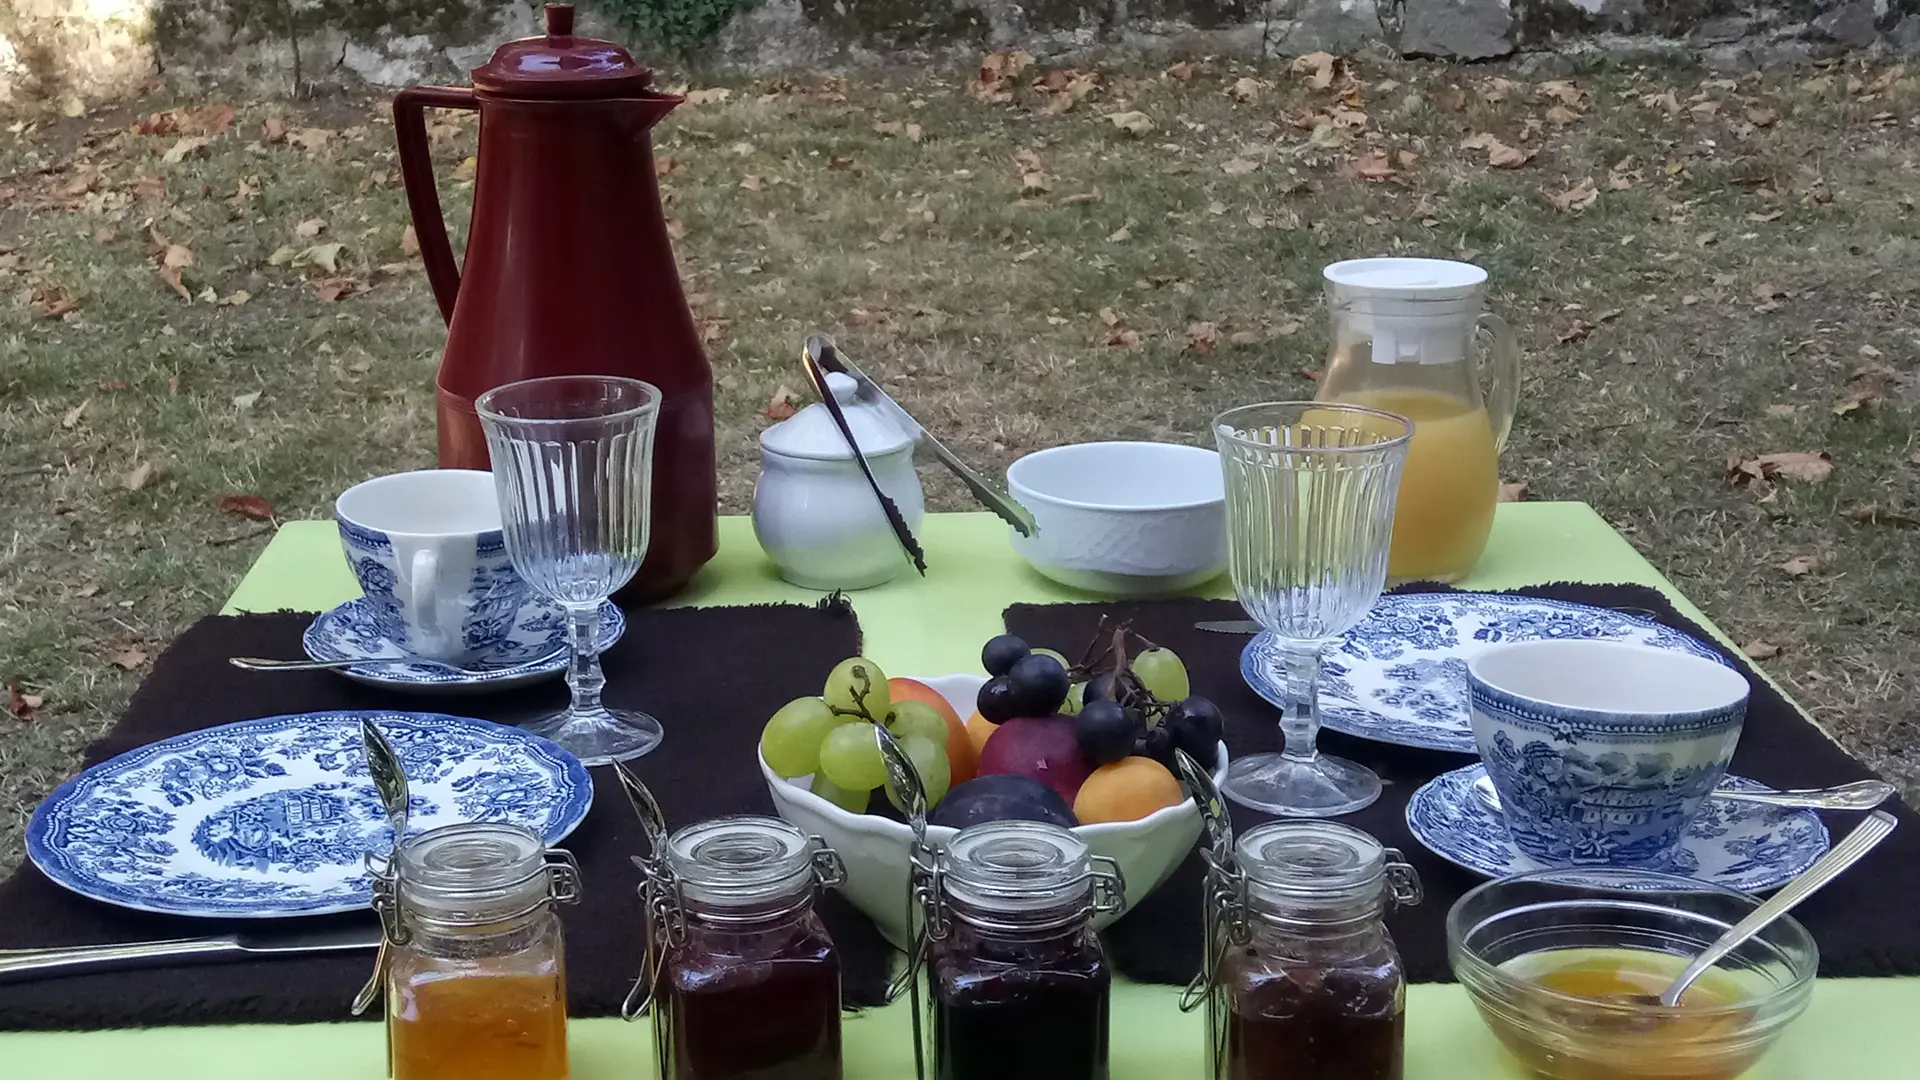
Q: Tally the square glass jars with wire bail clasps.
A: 4